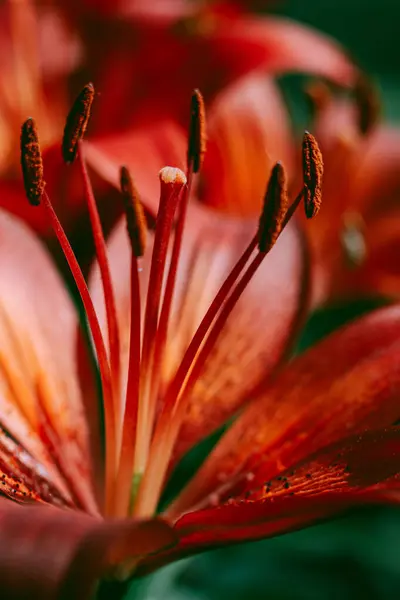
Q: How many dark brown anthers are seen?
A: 6